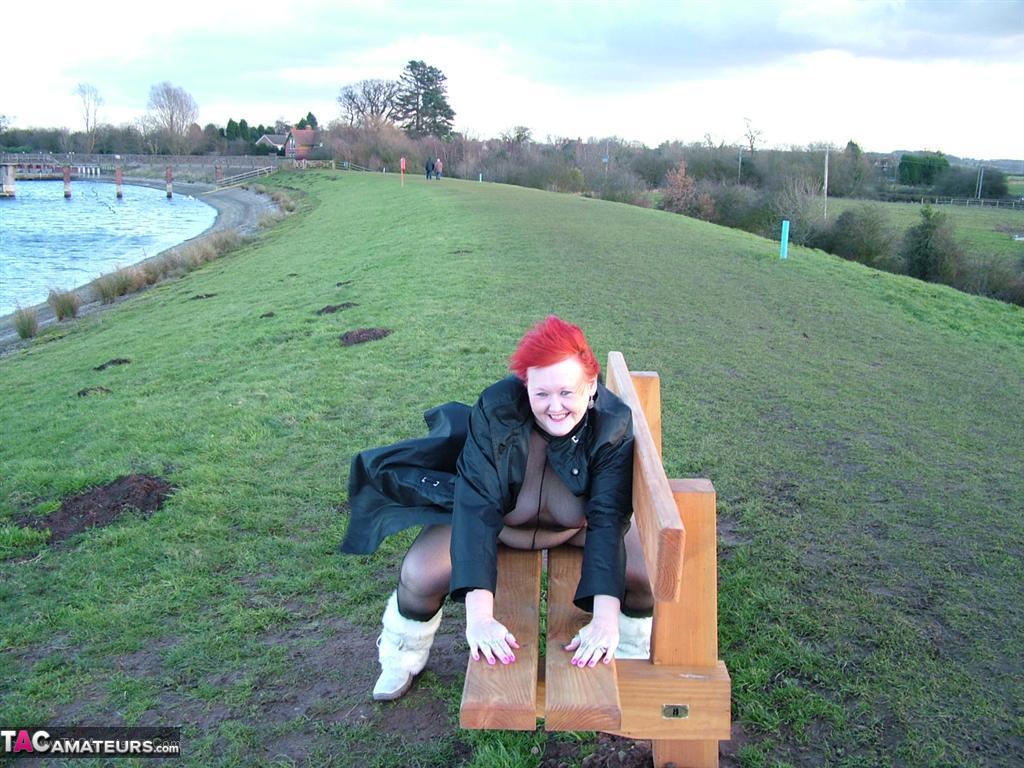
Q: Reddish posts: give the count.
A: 5